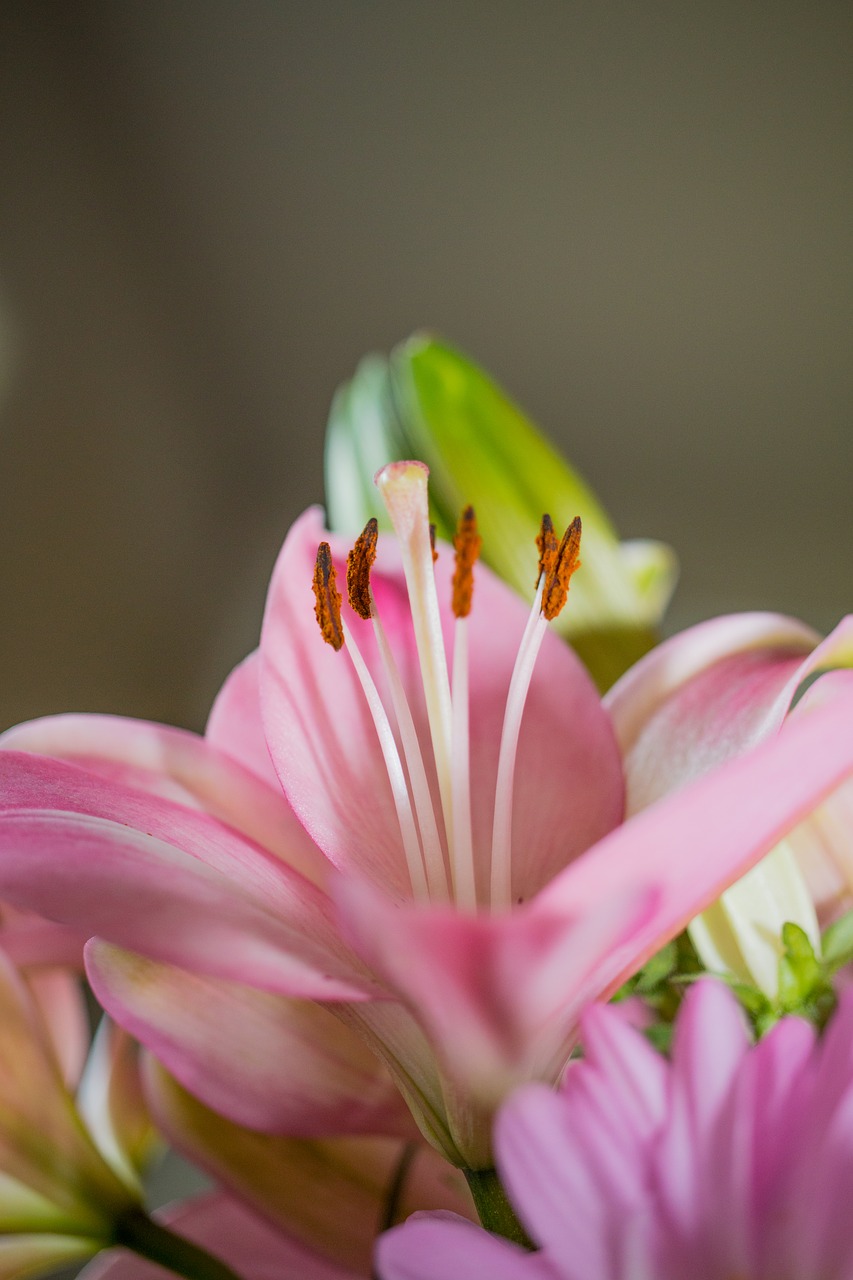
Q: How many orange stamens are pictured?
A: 6